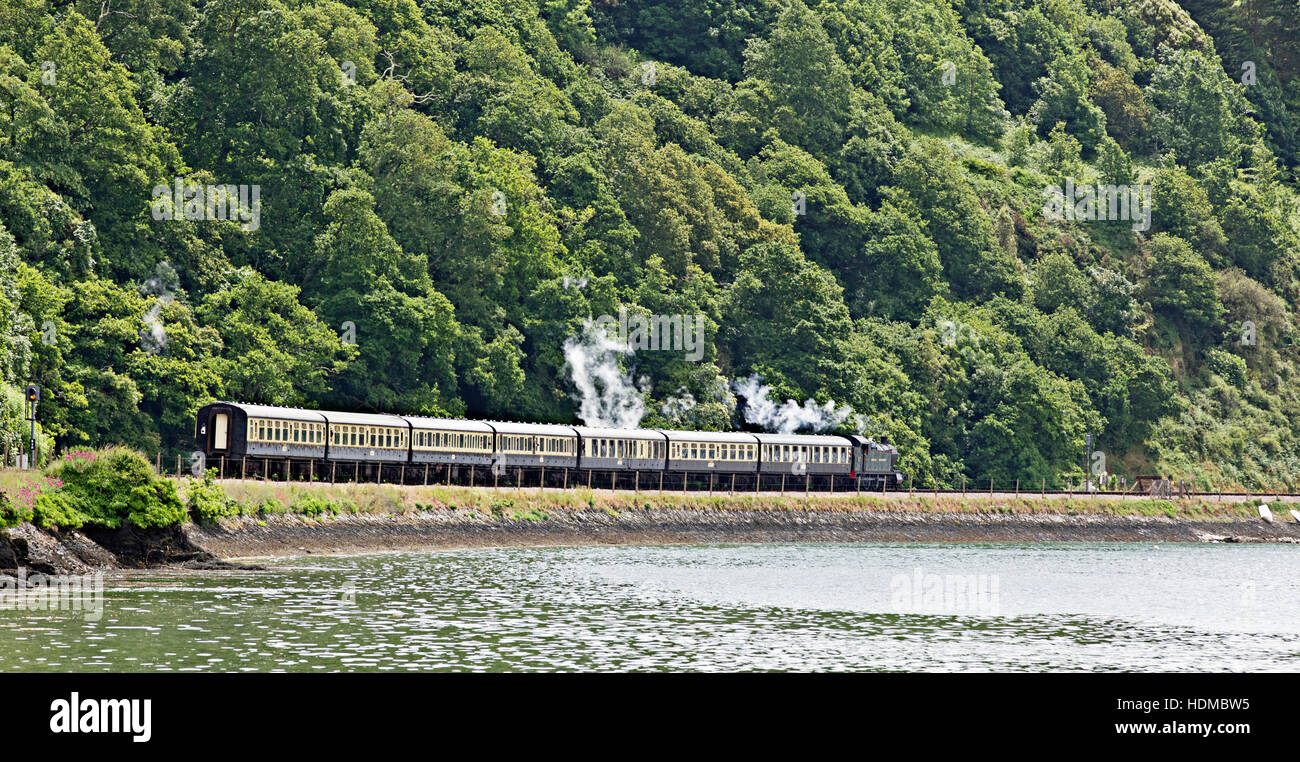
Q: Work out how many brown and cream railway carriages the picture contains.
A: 7